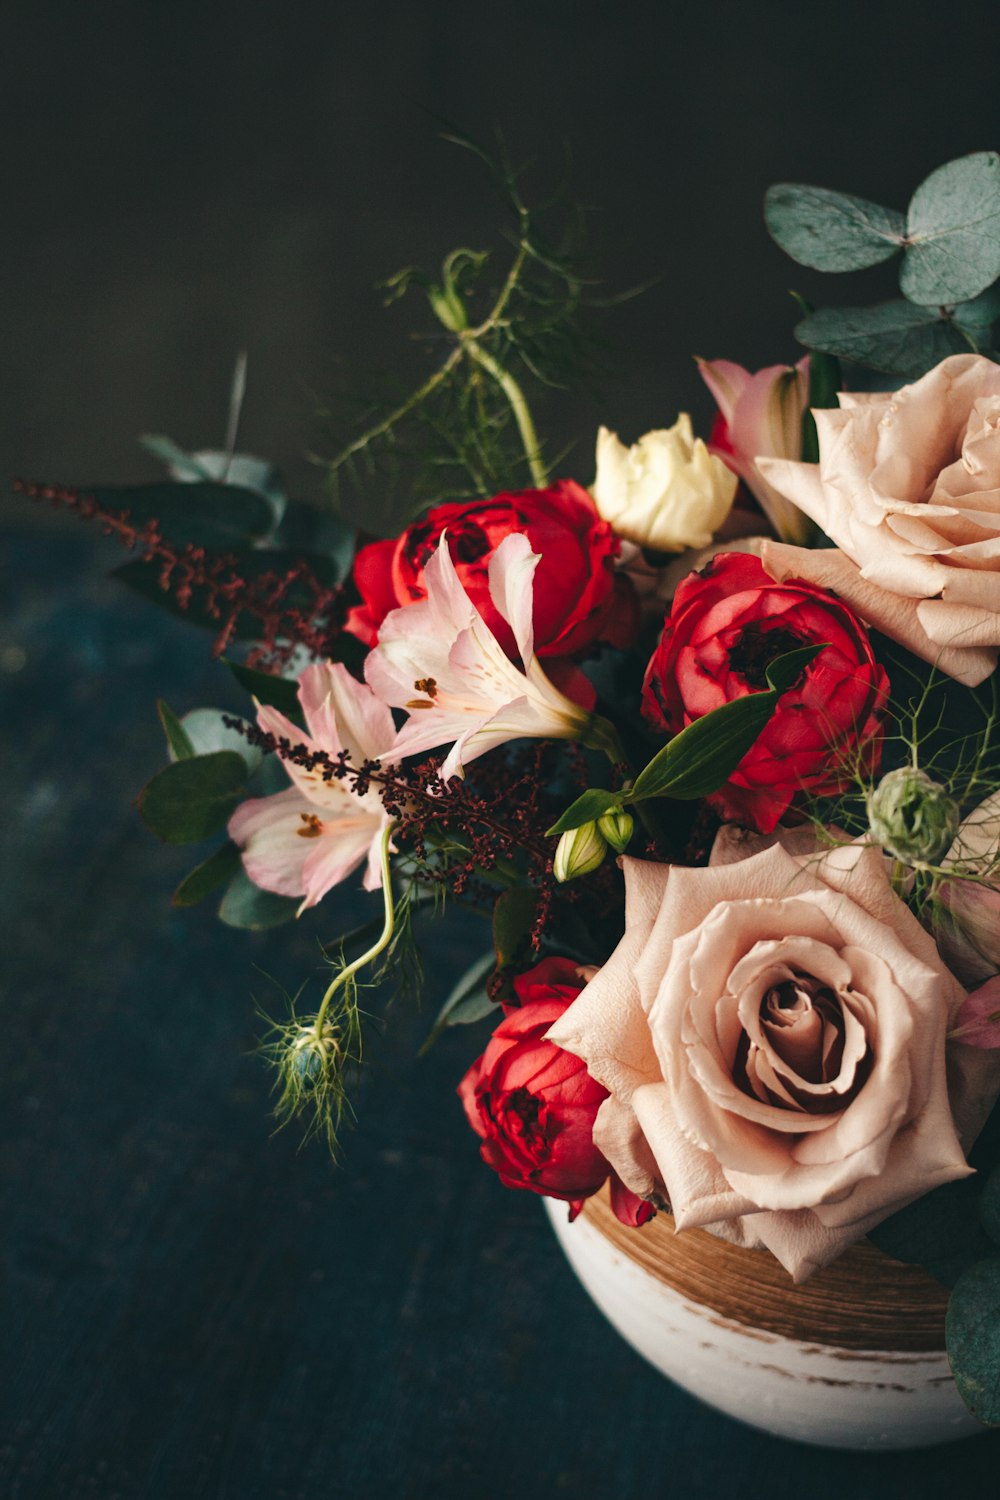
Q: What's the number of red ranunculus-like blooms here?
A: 3